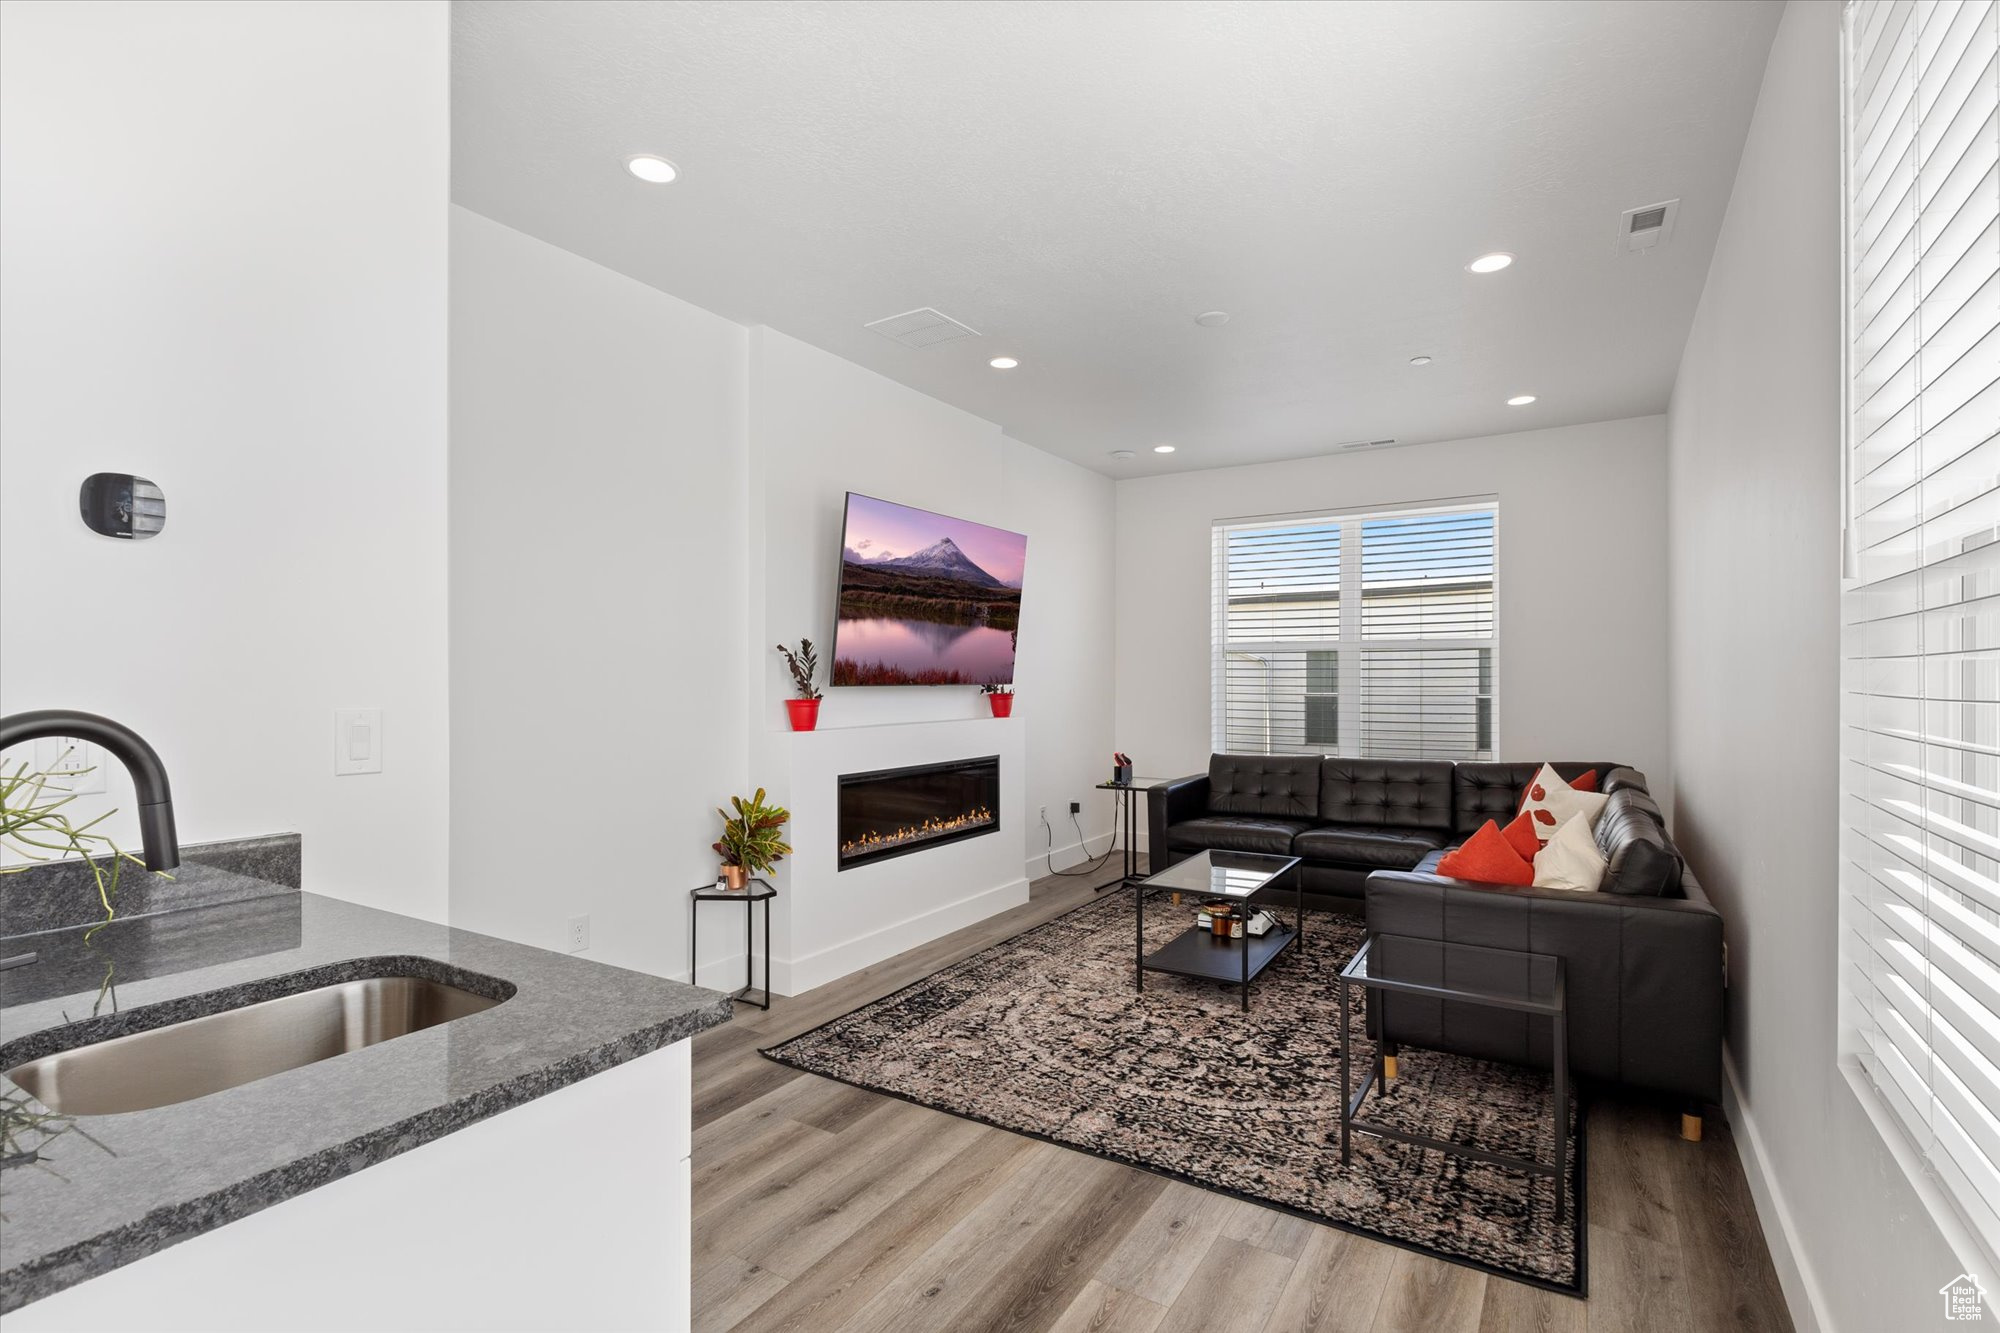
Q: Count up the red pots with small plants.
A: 2